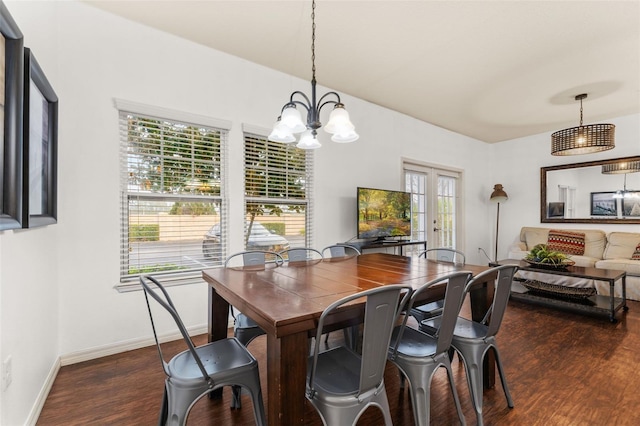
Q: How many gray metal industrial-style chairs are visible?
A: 8